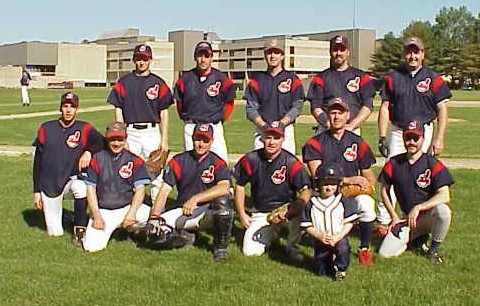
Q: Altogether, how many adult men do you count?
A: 11